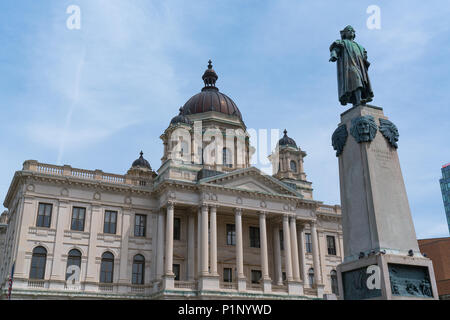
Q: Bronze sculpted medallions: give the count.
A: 3